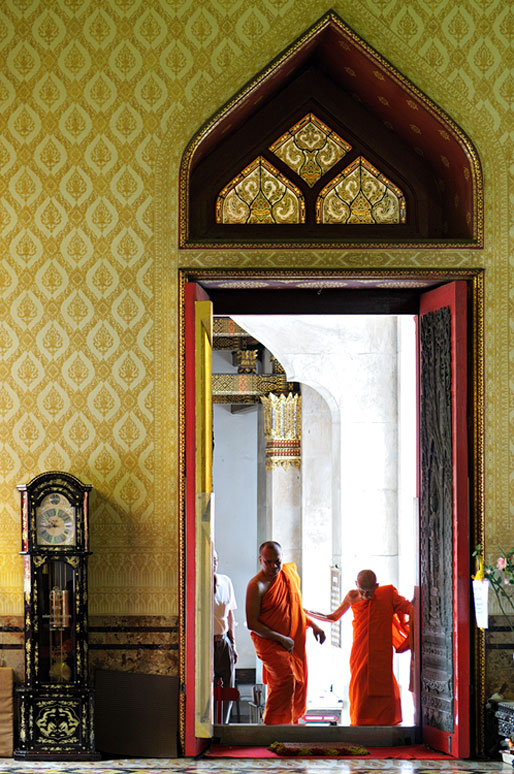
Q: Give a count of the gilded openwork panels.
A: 3